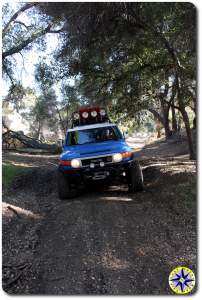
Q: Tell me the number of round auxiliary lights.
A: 6